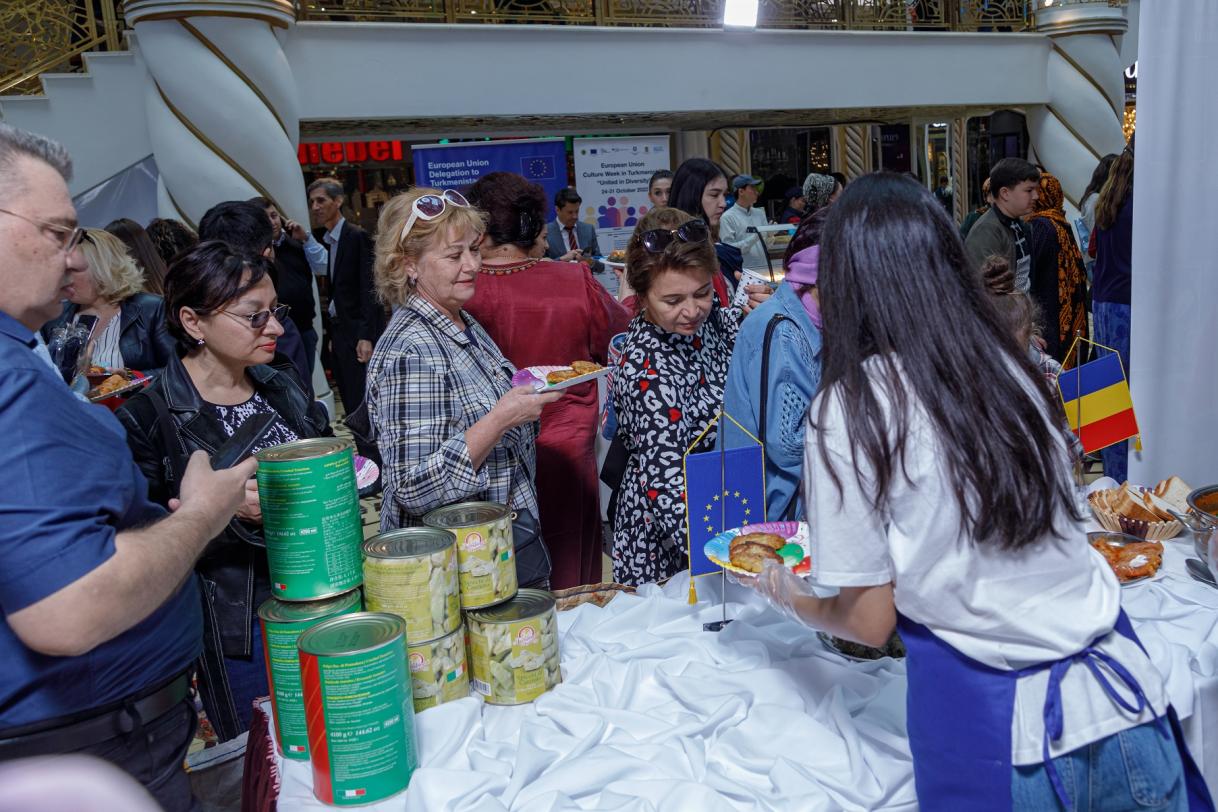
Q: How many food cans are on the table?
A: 7